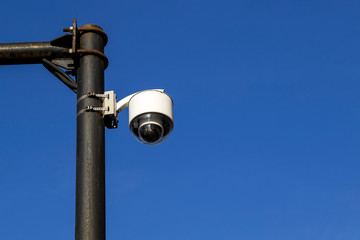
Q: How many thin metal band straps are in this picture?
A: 2